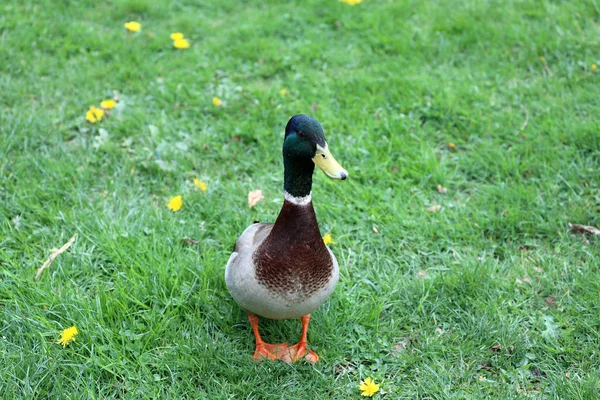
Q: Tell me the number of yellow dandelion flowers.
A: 12